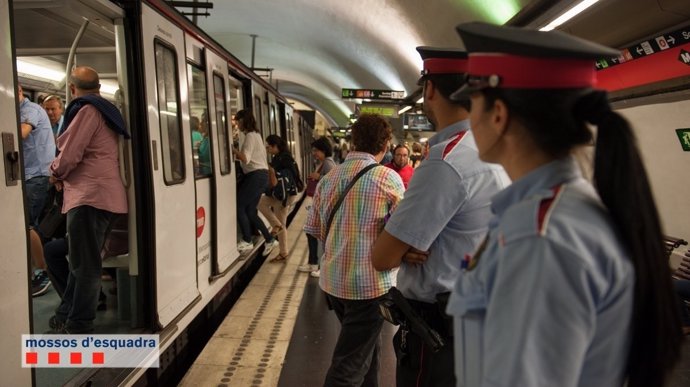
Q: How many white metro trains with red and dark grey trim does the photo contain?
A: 1